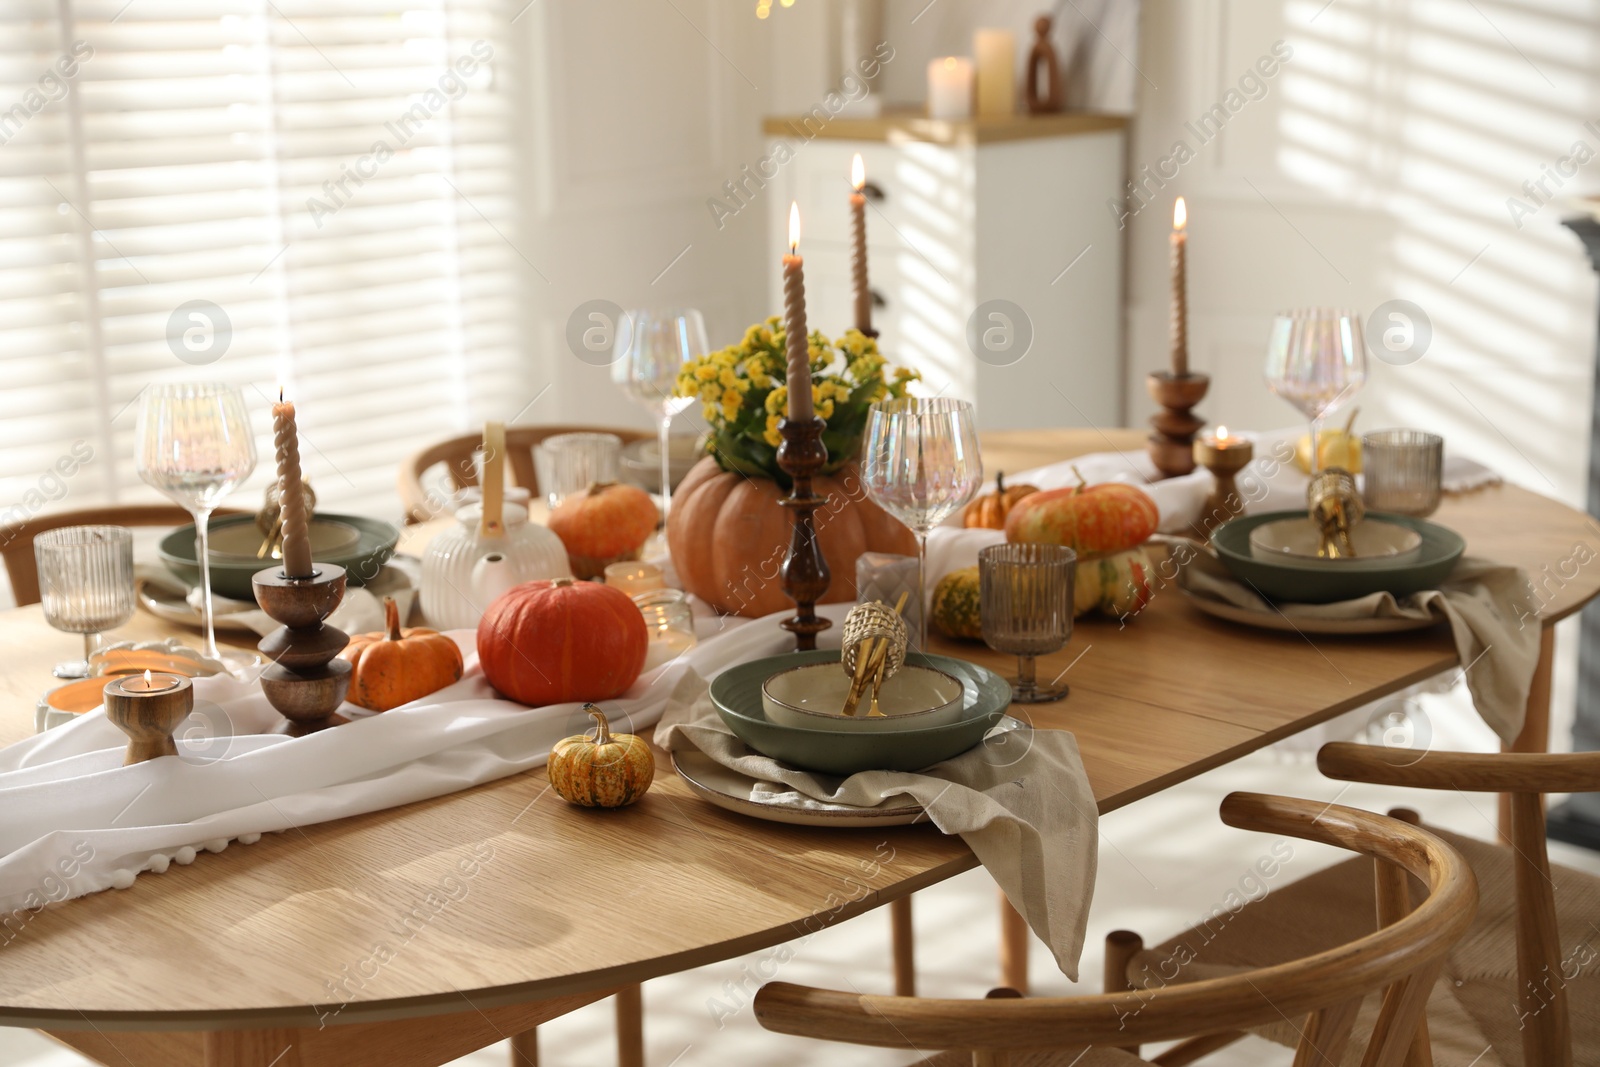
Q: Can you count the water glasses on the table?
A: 4